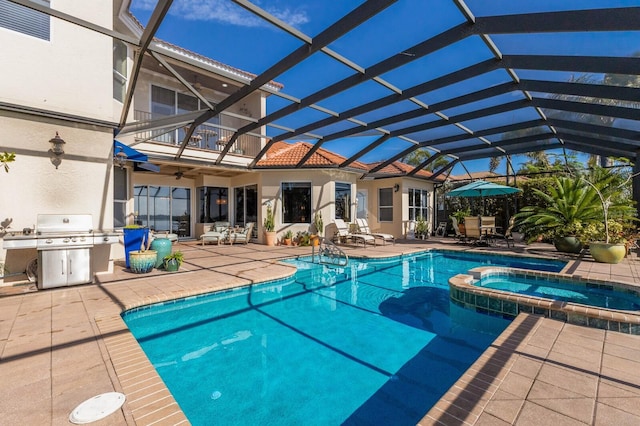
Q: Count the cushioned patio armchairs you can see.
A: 2